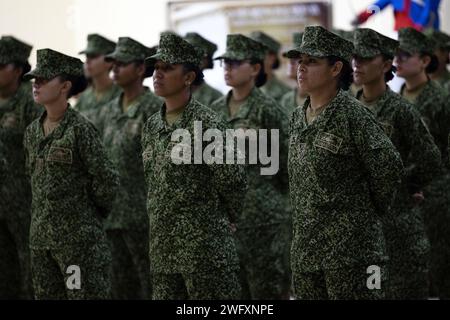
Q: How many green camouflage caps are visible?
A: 14